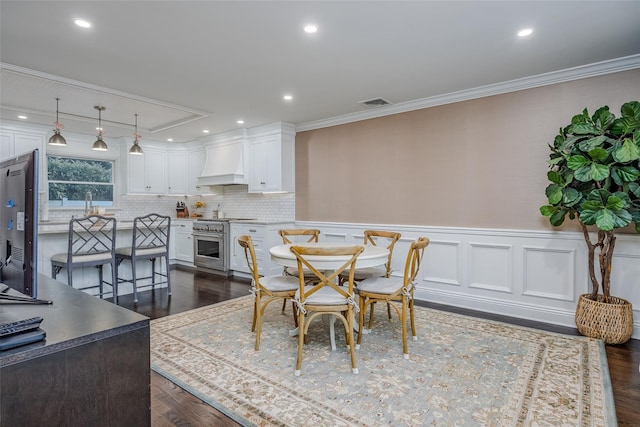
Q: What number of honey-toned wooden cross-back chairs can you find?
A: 5